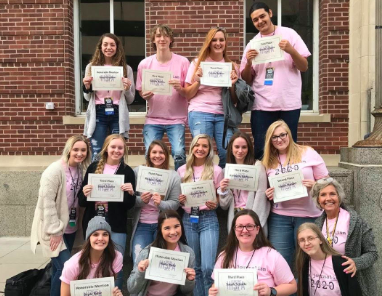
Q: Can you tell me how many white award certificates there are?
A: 12